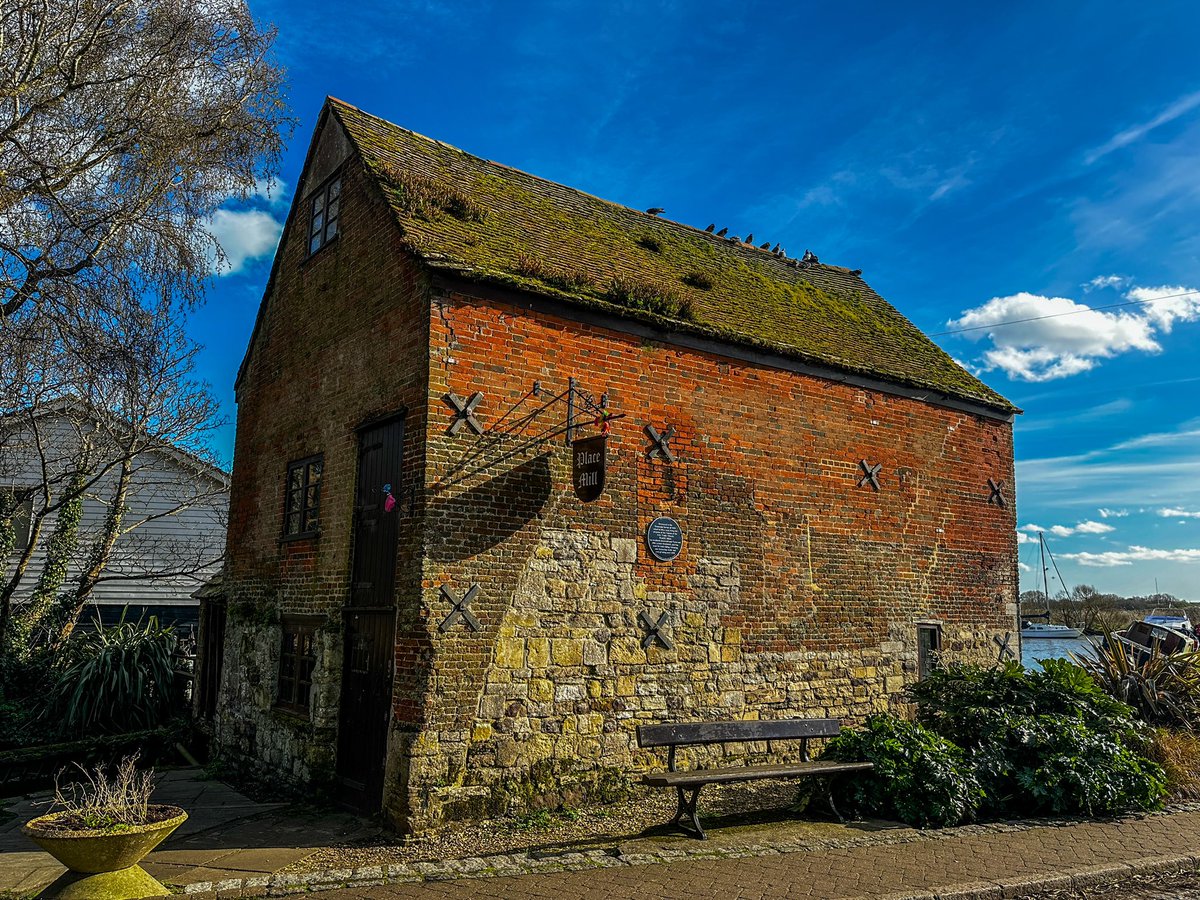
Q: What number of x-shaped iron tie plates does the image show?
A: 7